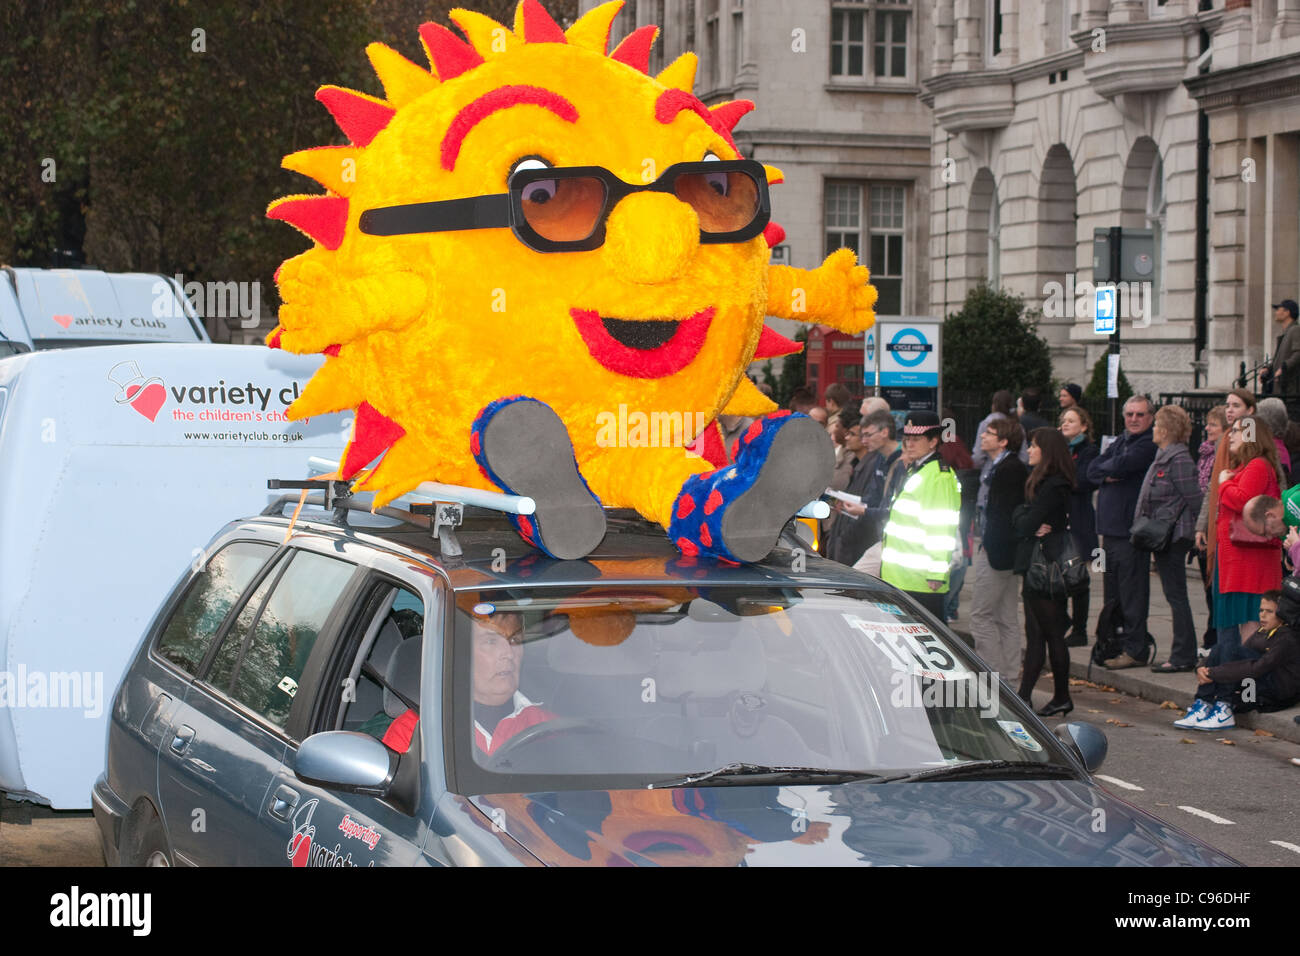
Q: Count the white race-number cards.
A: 1